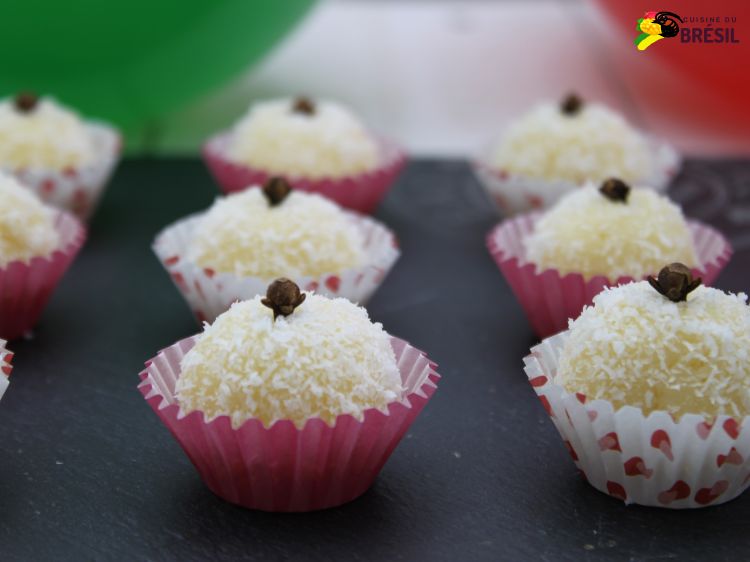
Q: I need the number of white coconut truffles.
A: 8